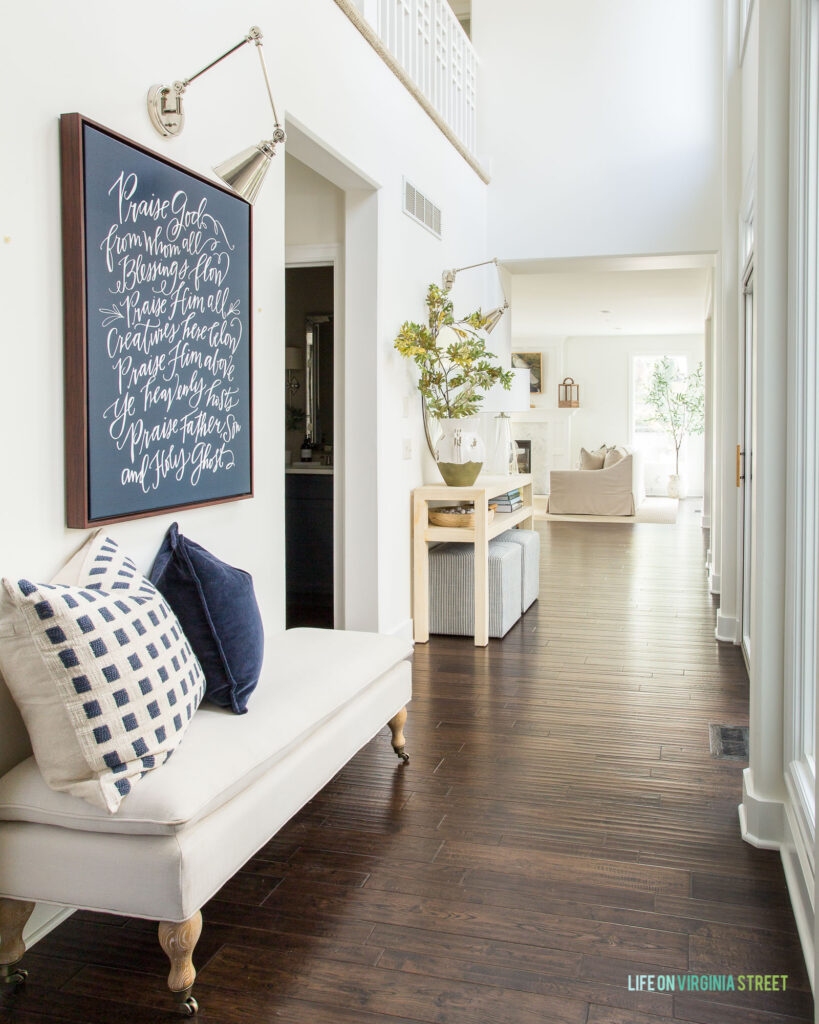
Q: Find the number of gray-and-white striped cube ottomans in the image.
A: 2